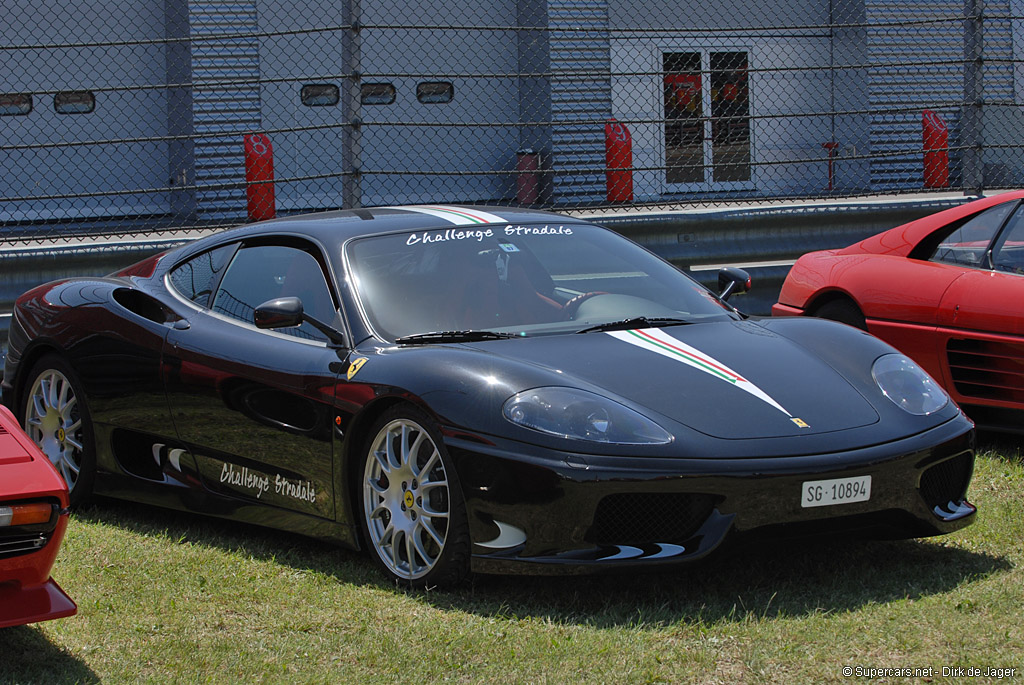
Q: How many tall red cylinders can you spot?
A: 3